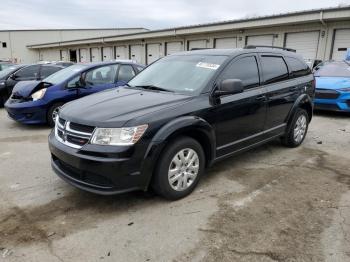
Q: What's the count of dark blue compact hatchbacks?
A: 1